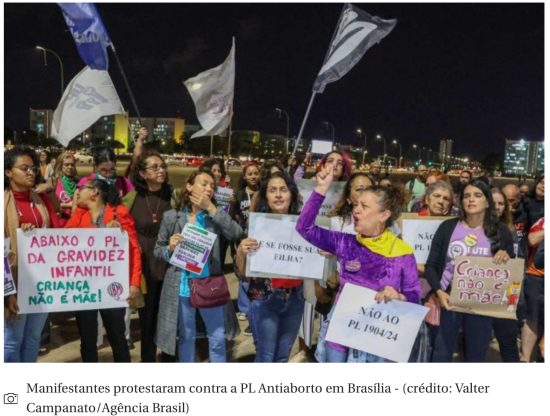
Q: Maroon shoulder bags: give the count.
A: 1